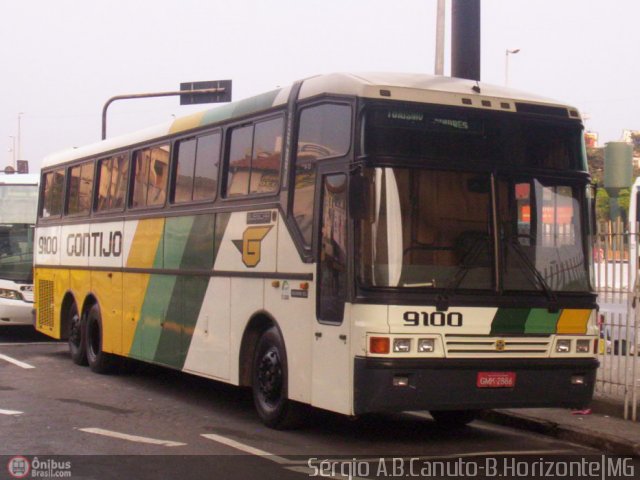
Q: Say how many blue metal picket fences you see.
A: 0